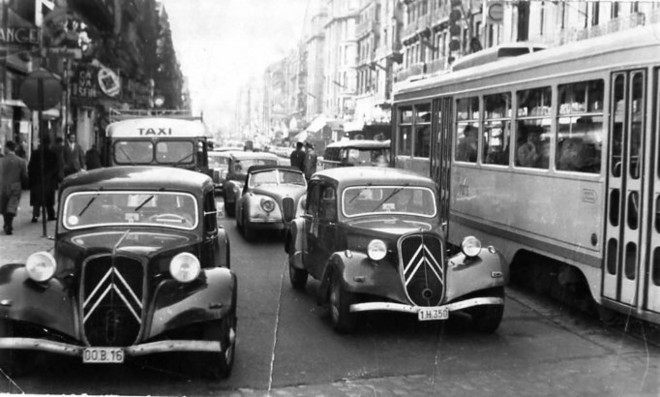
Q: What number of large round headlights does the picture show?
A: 4